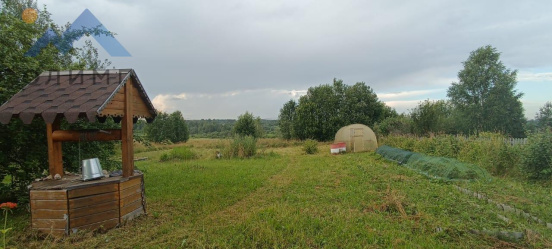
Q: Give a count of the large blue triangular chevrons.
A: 2